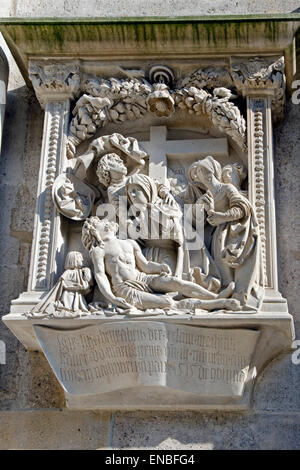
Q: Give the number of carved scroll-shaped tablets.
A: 1